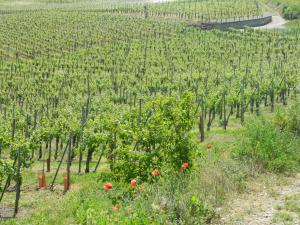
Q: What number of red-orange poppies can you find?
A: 6